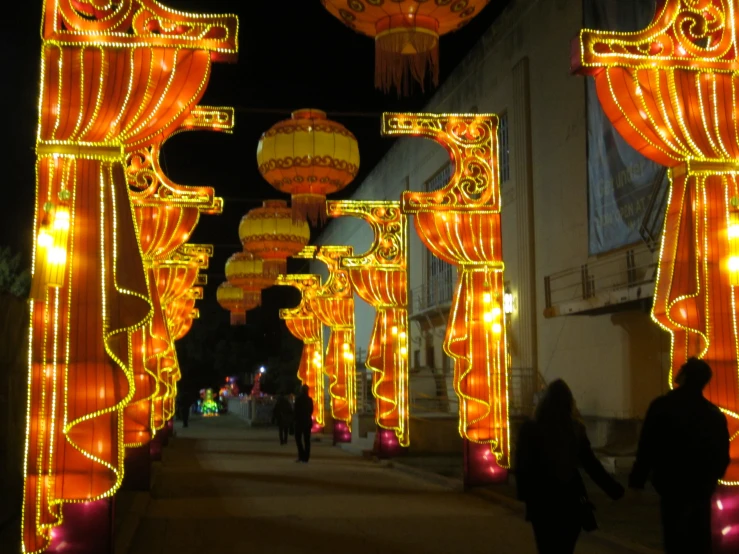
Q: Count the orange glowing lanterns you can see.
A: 5